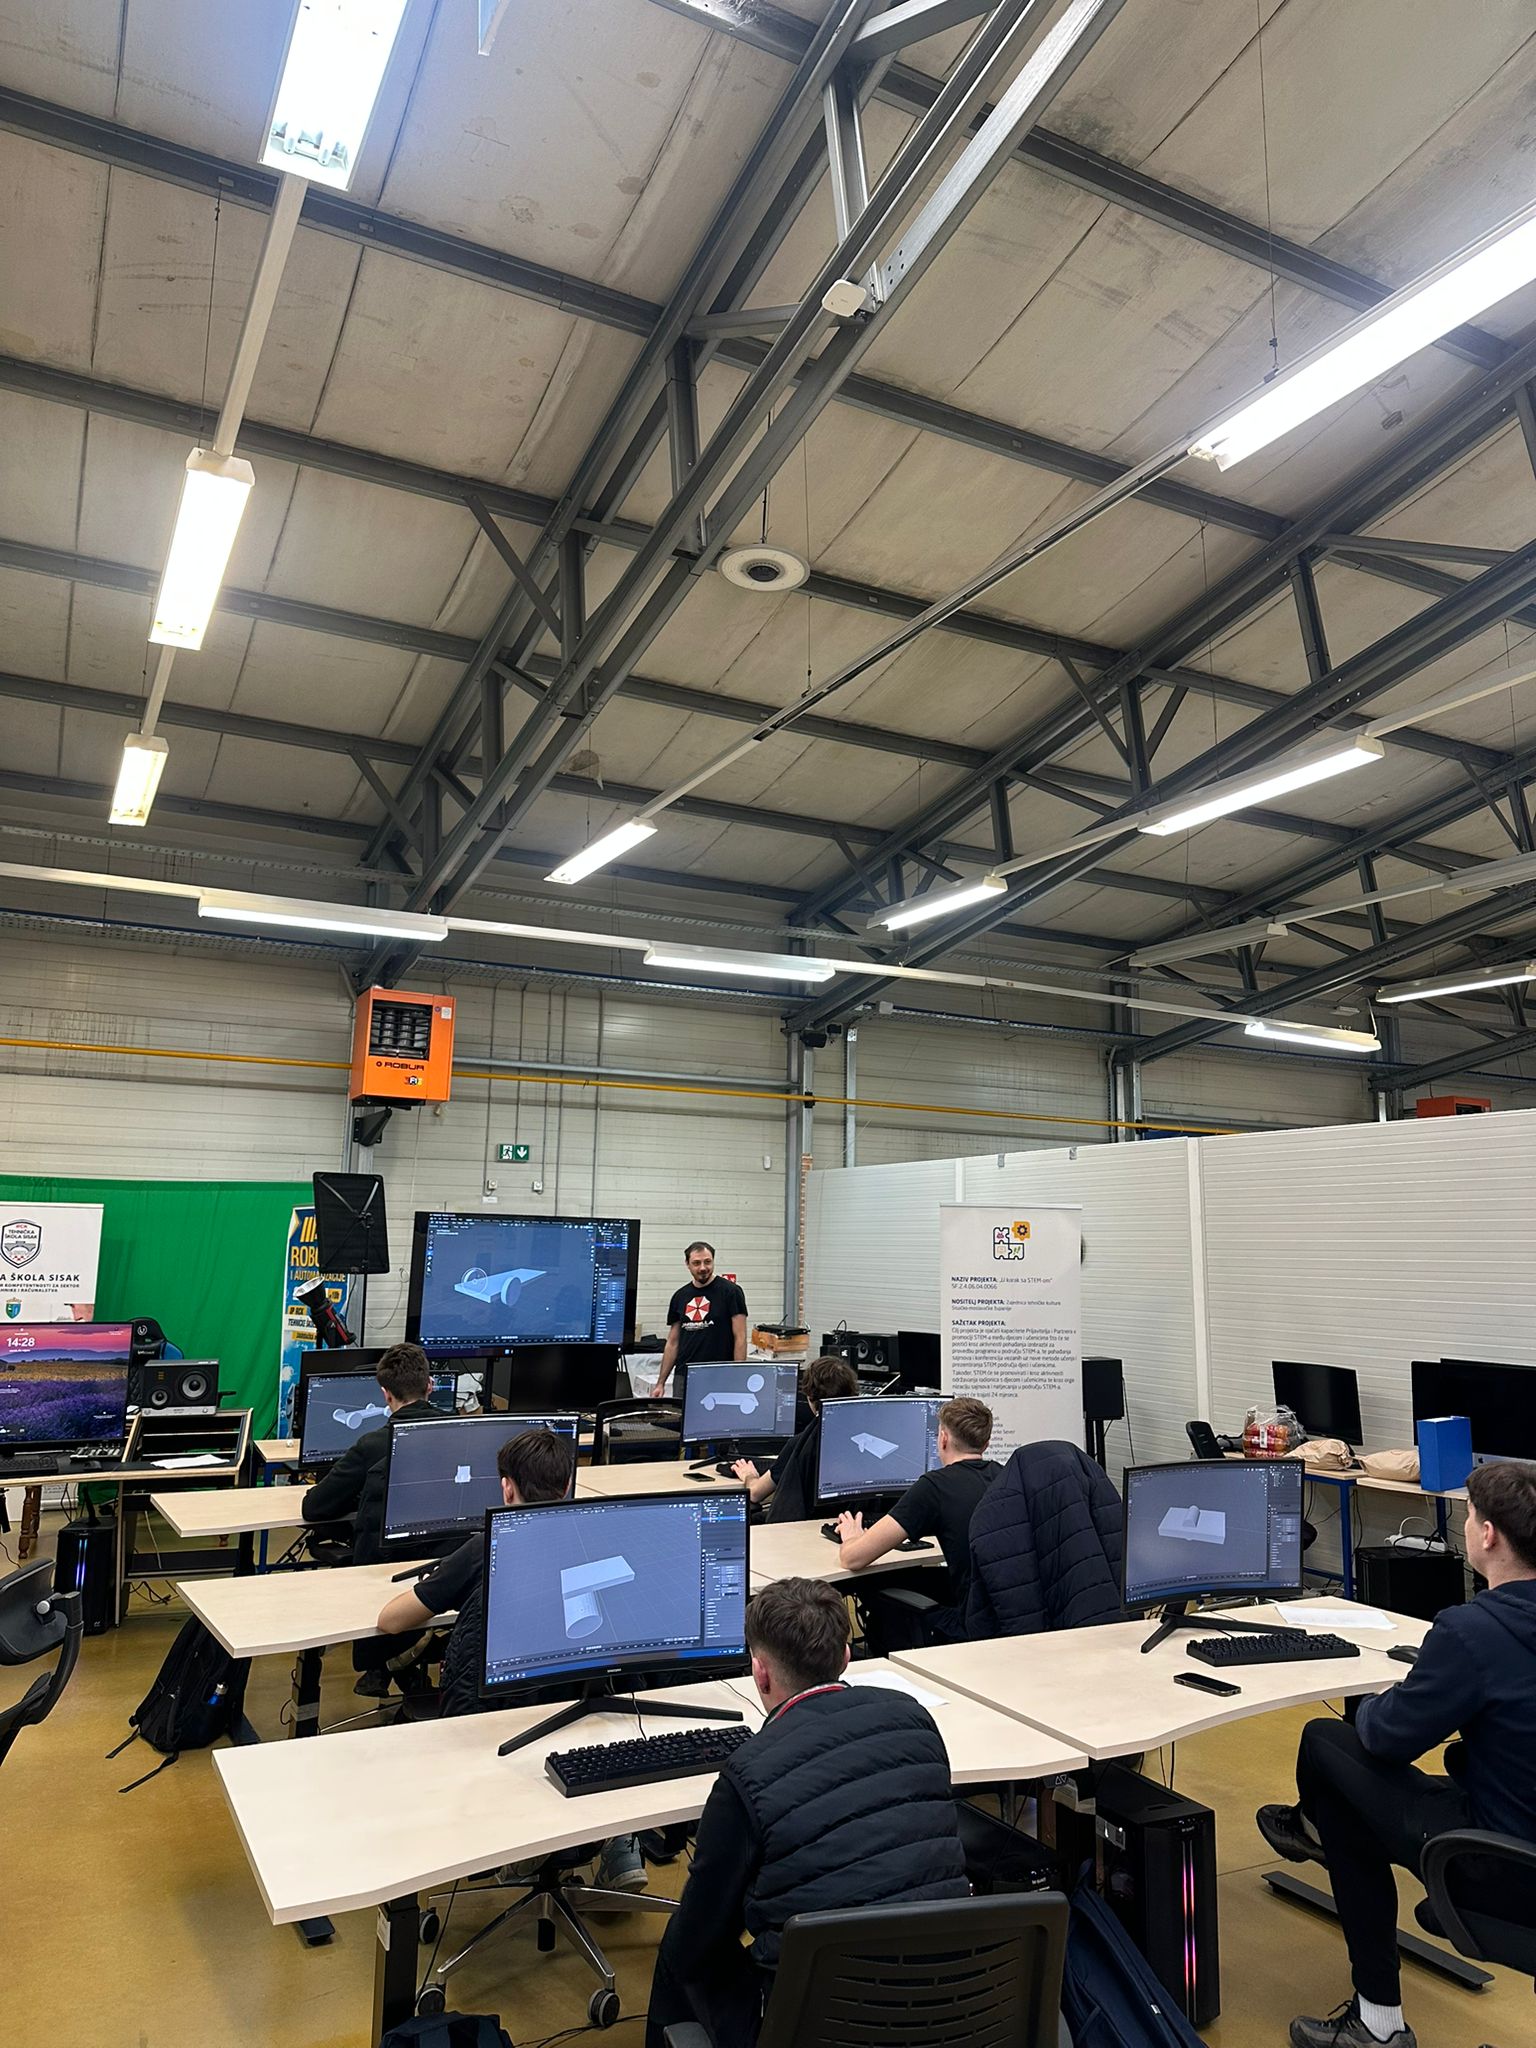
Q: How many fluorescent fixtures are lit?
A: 11